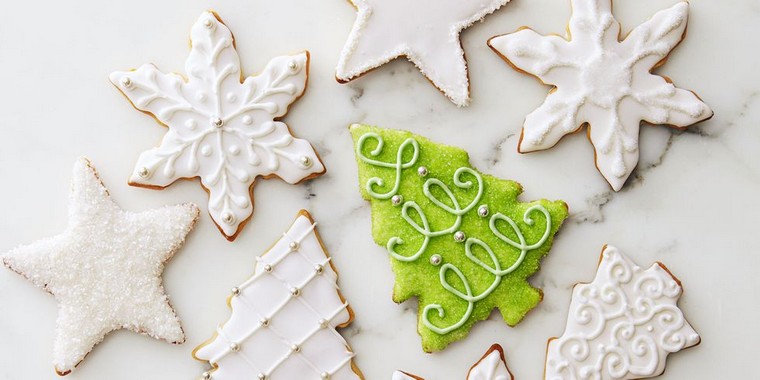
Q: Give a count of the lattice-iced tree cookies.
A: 1